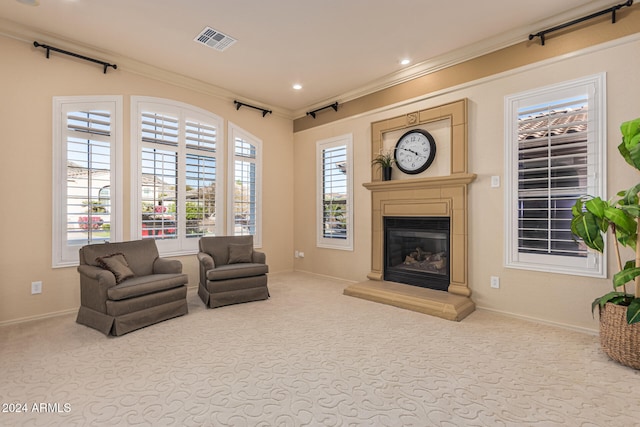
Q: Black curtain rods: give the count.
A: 4